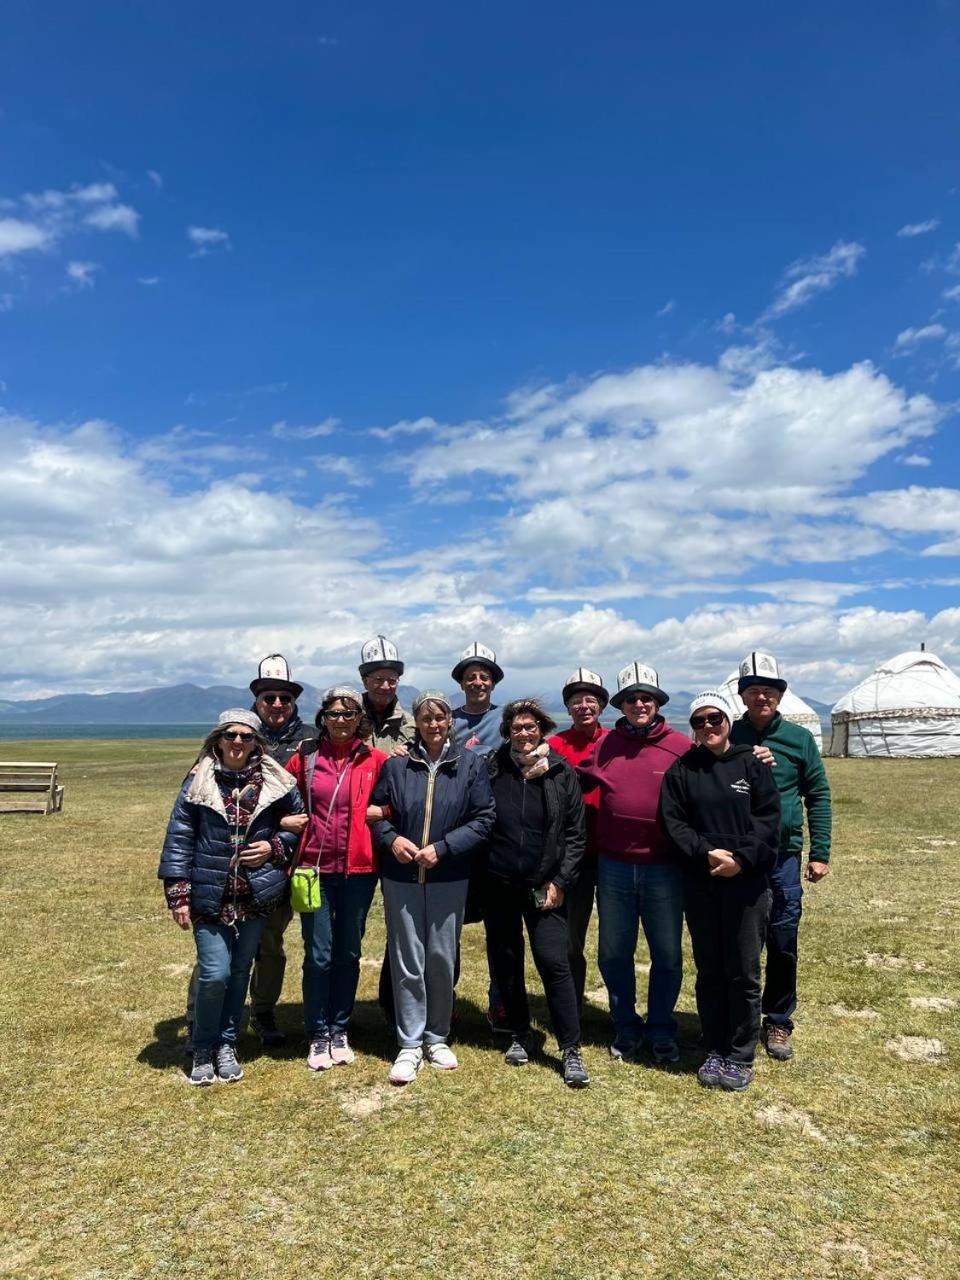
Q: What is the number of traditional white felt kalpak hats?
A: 6